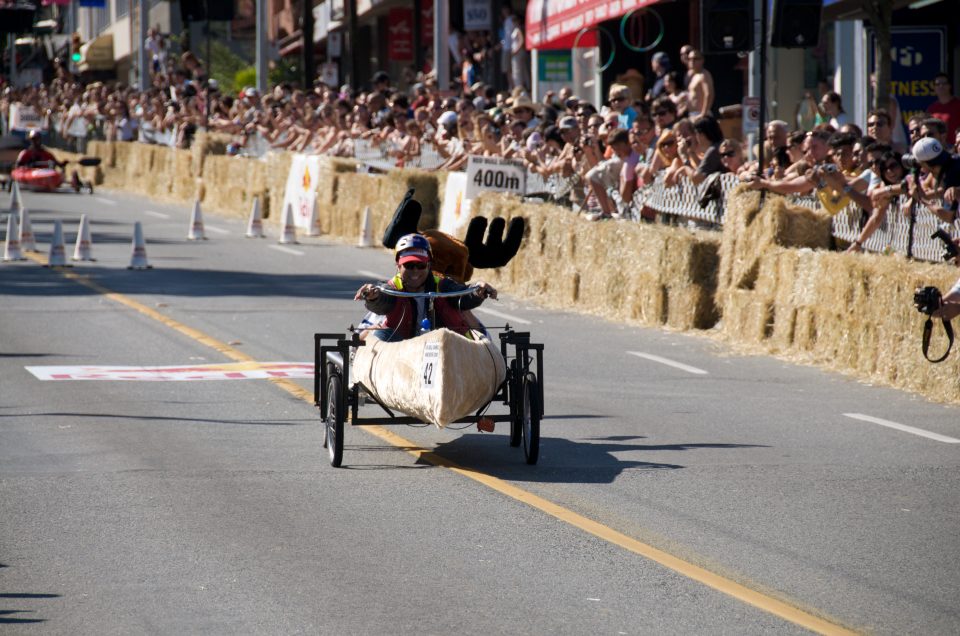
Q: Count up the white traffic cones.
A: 11